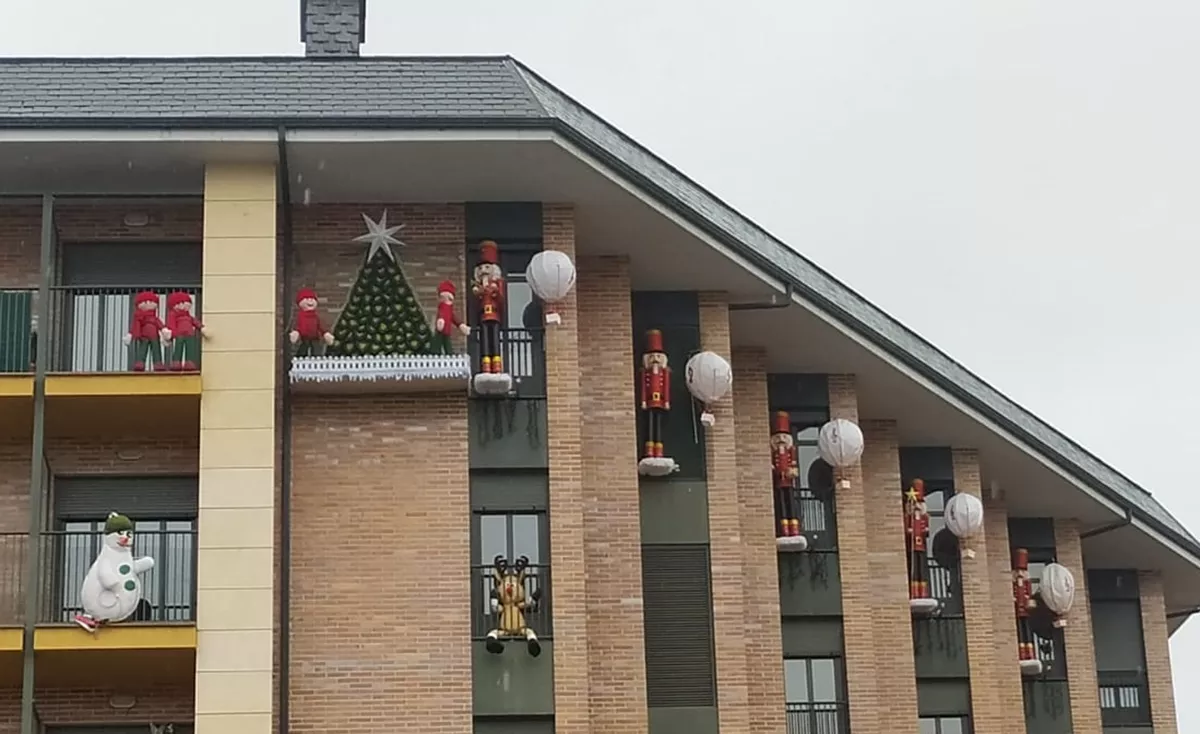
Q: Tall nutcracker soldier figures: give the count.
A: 5